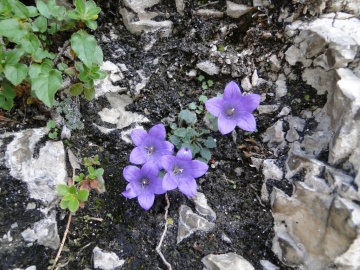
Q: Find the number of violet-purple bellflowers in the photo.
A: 4